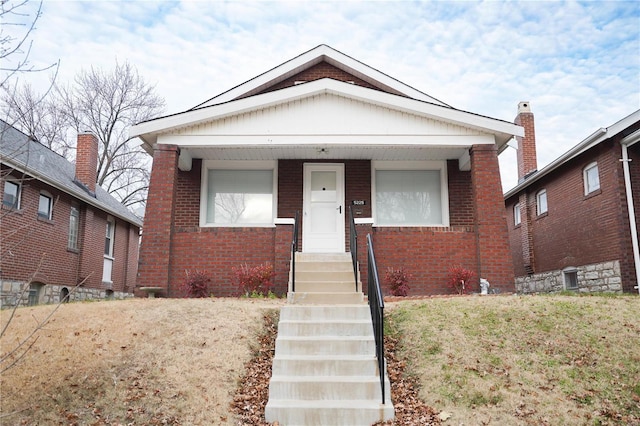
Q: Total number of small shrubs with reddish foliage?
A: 4